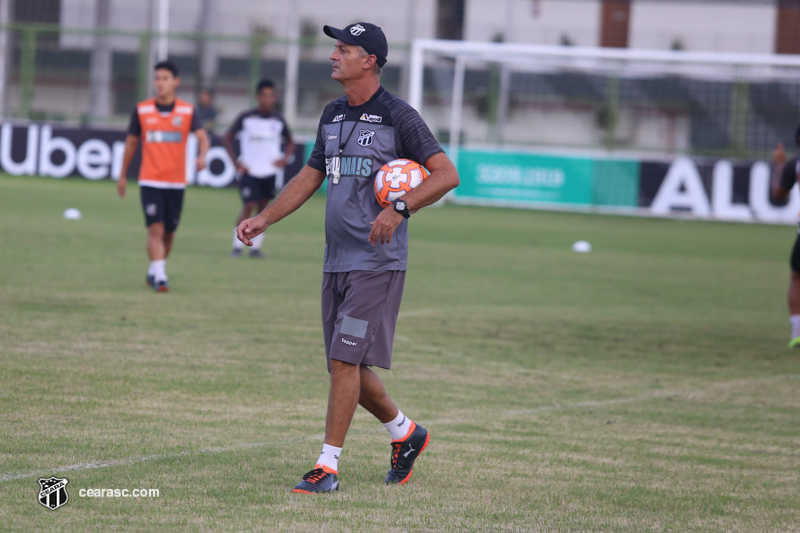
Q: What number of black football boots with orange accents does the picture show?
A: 2